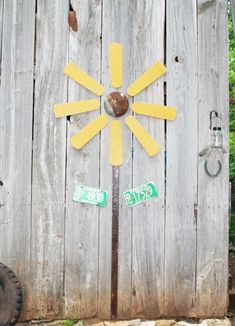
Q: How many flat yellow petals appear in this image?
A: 8